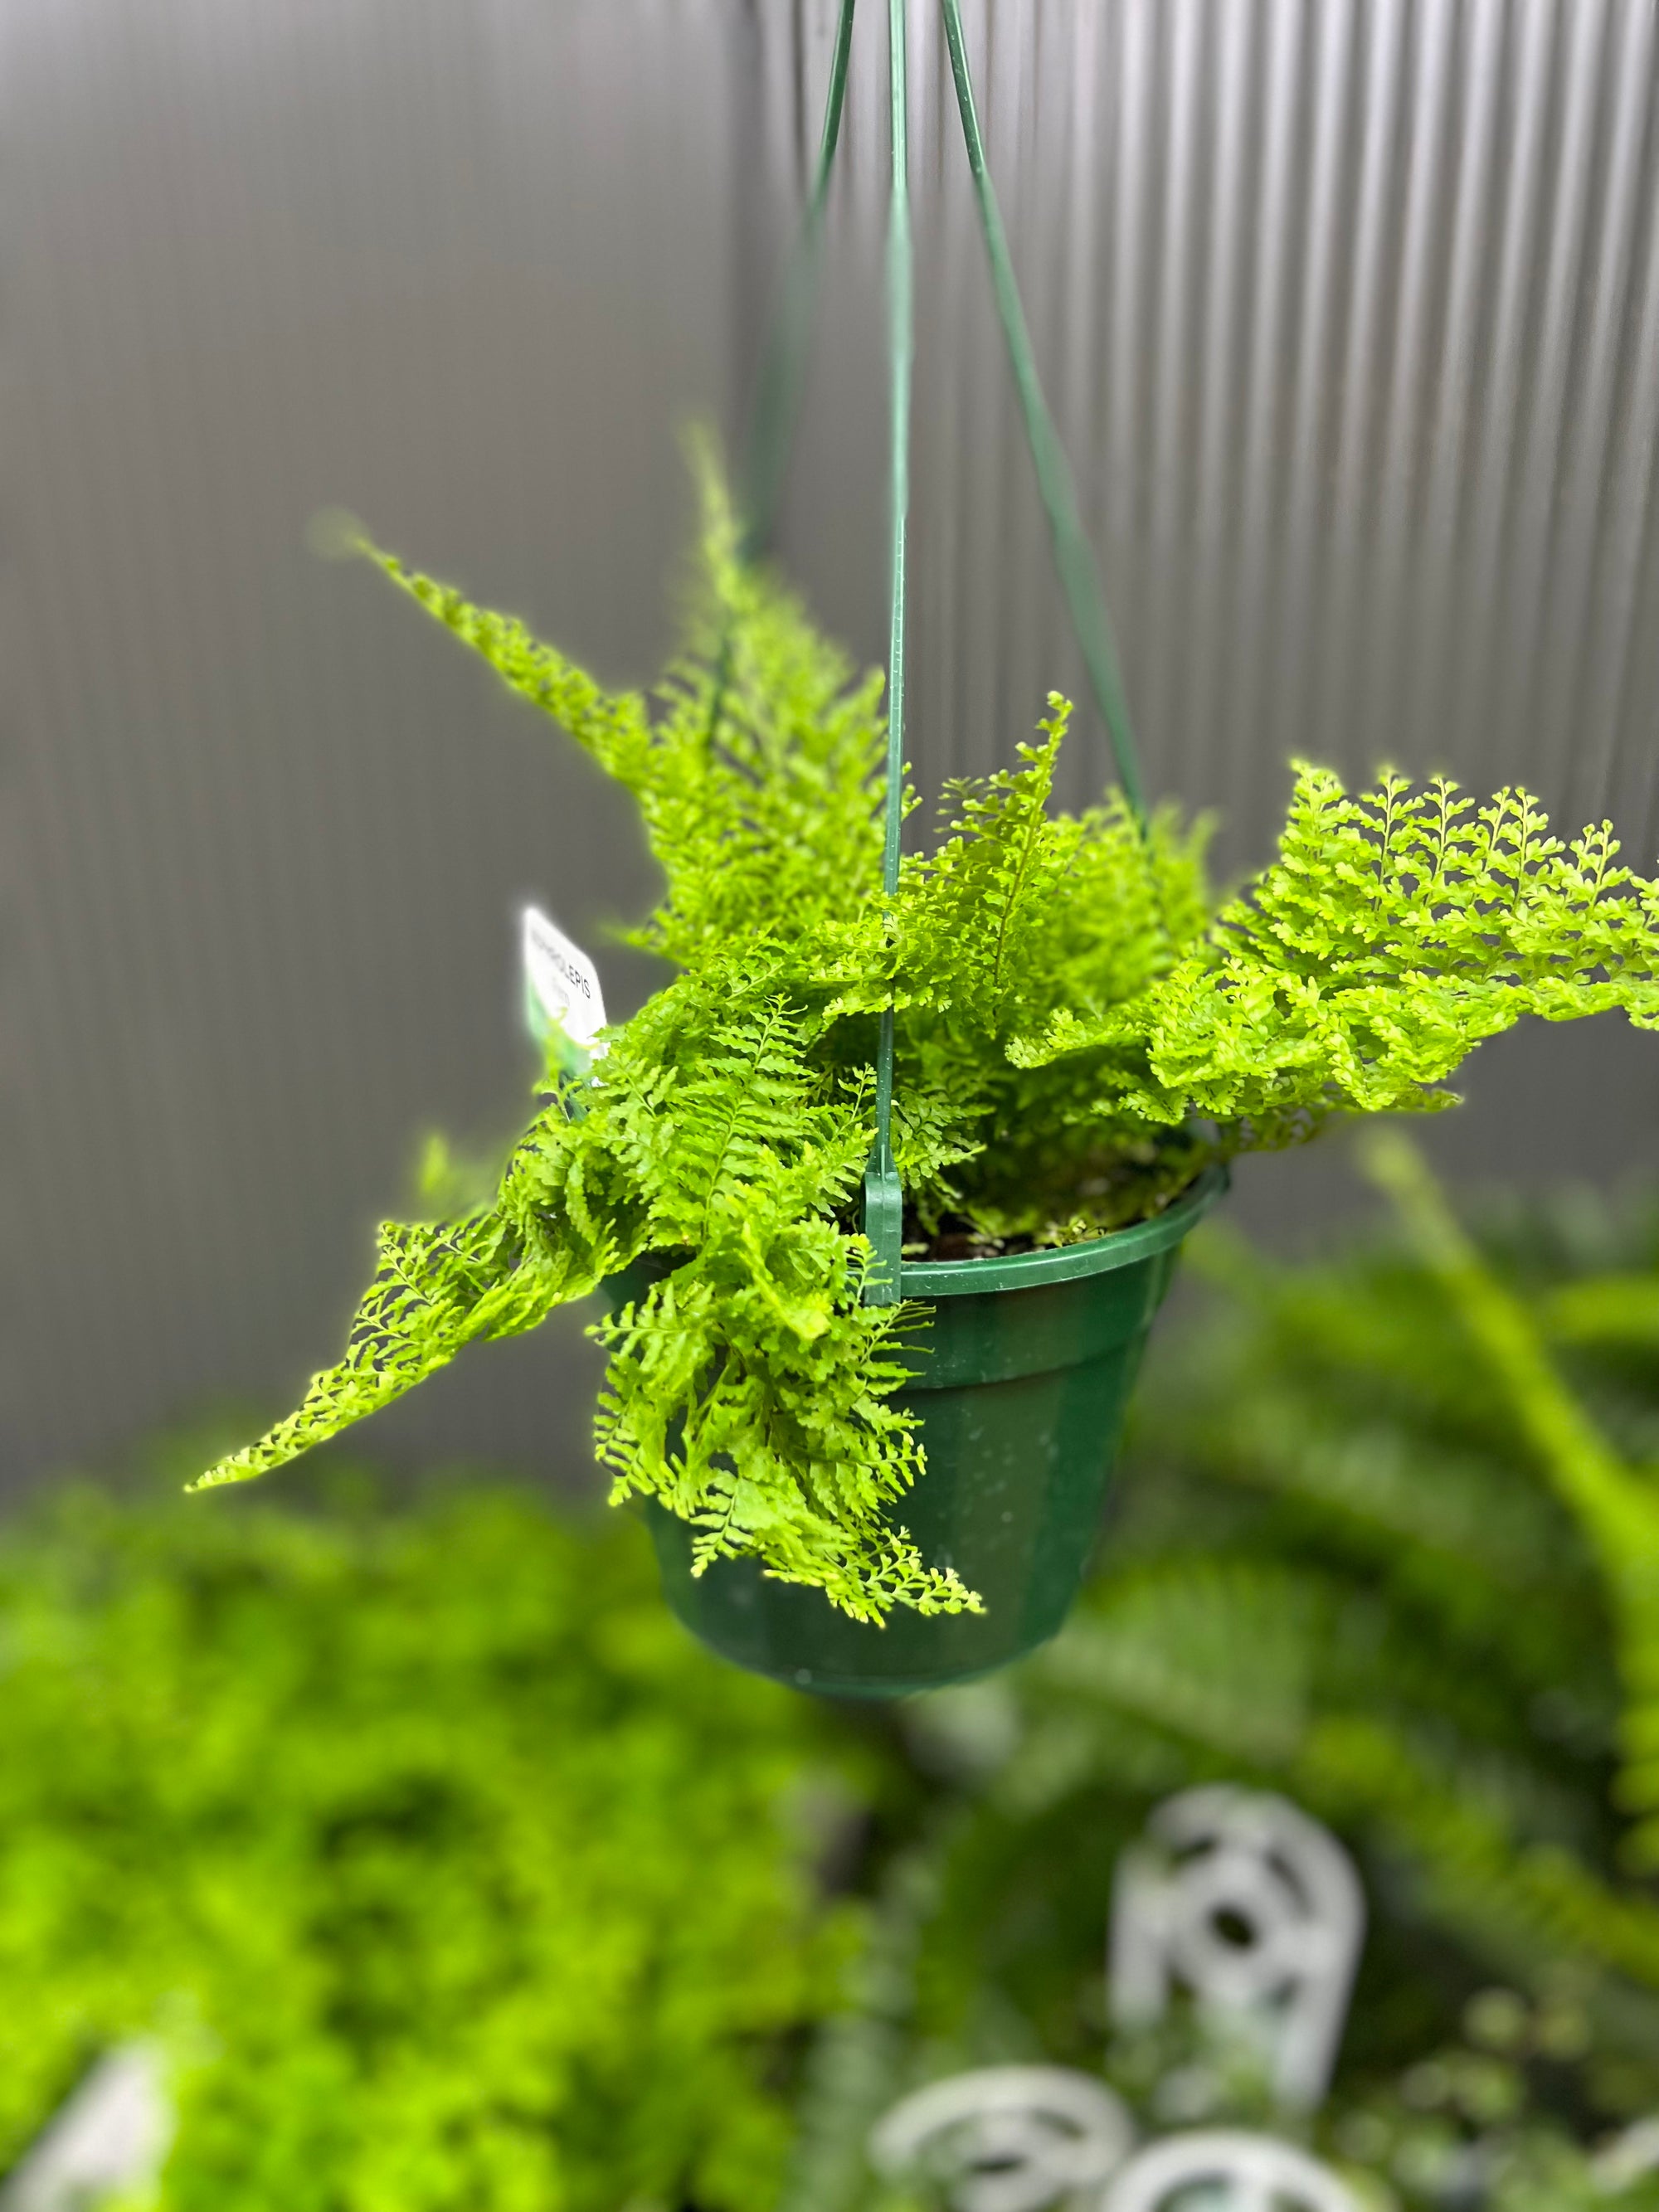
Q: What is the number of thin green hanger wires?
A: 3